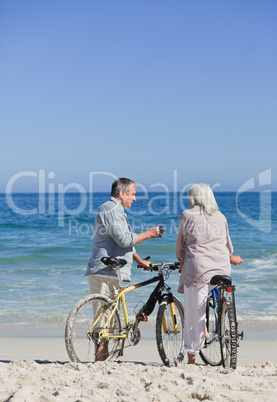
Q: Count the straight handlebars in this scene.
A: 1